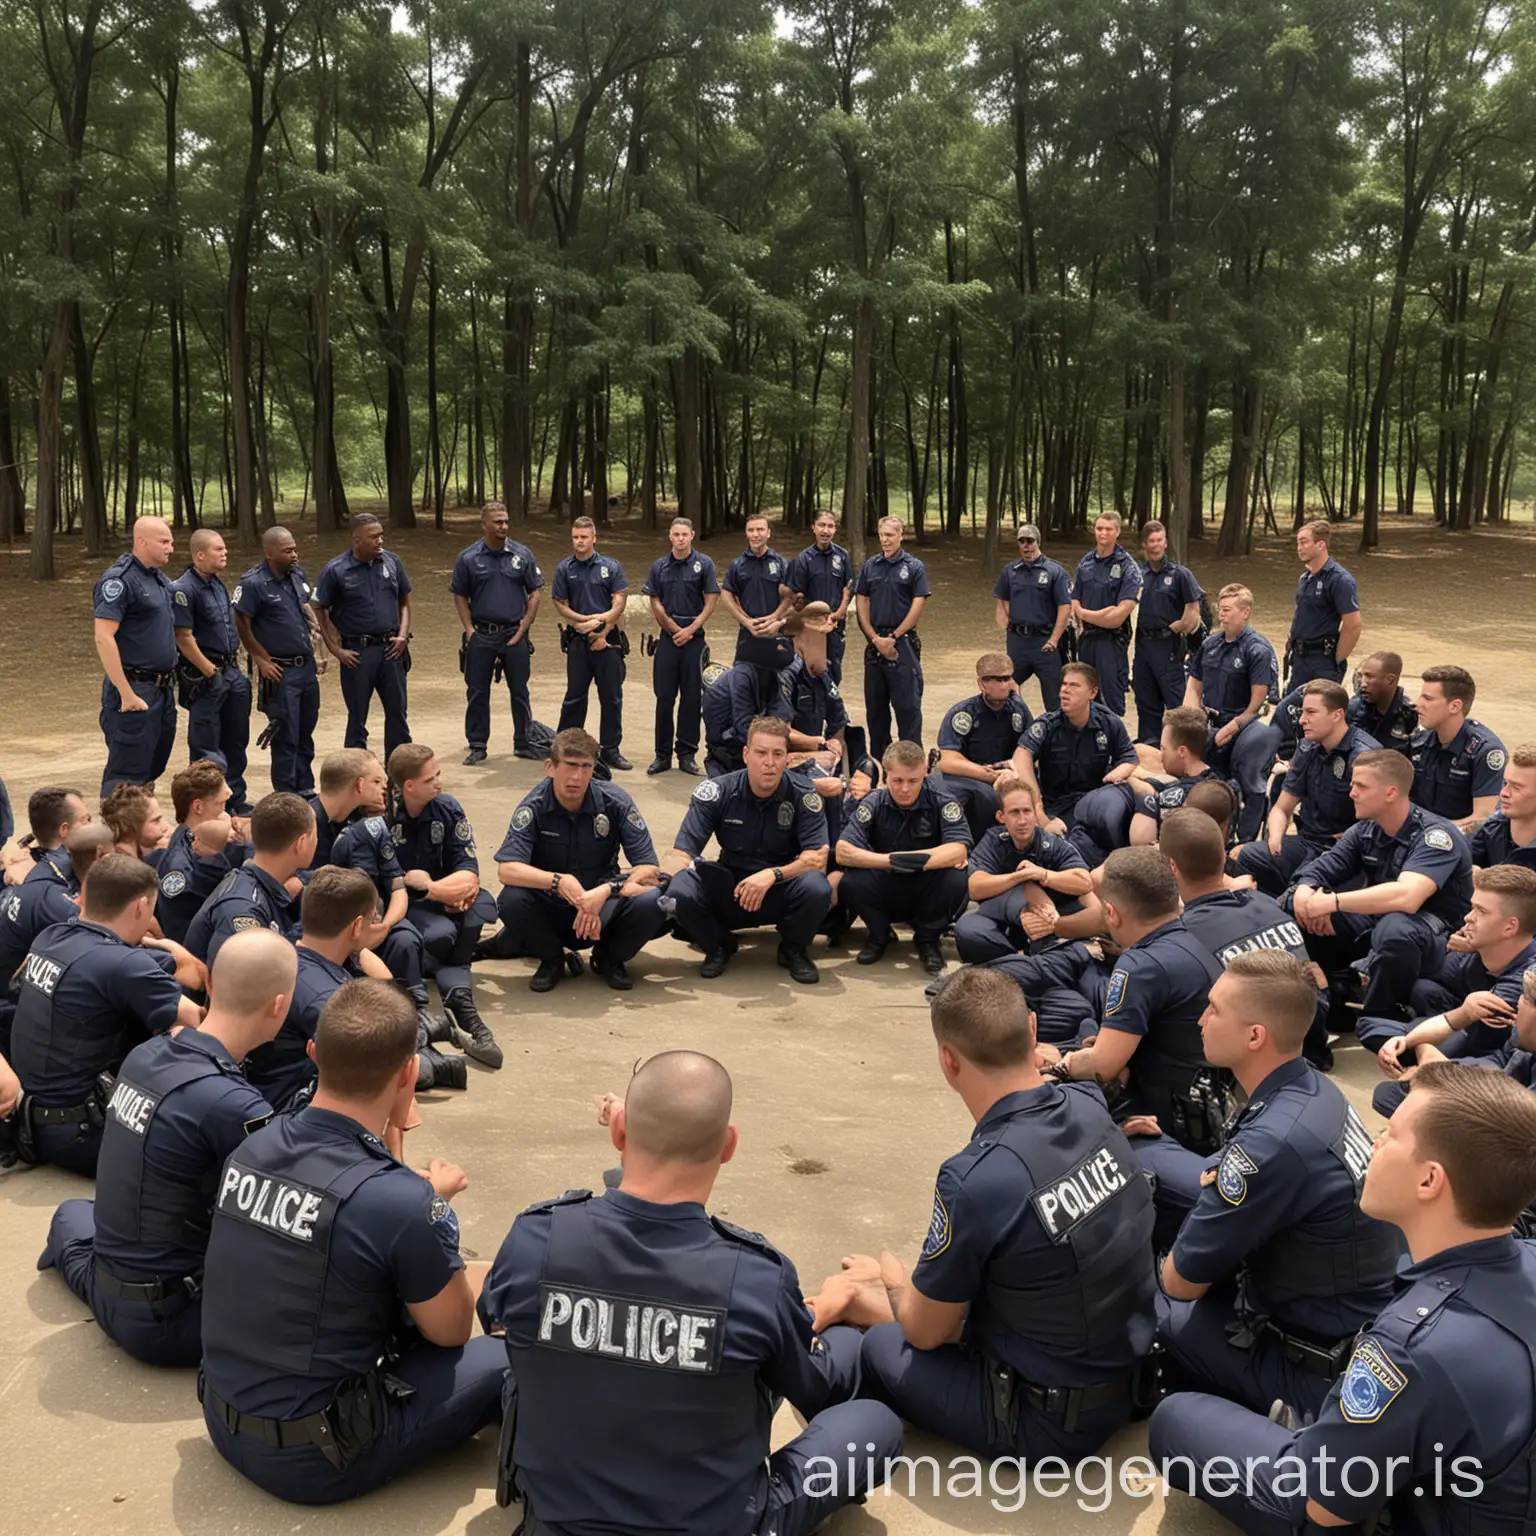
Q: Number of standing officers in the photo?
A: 14